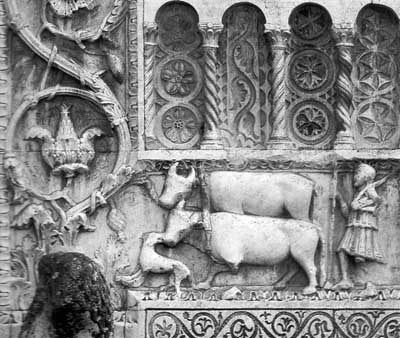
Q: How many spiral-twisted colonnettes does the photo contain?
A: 4